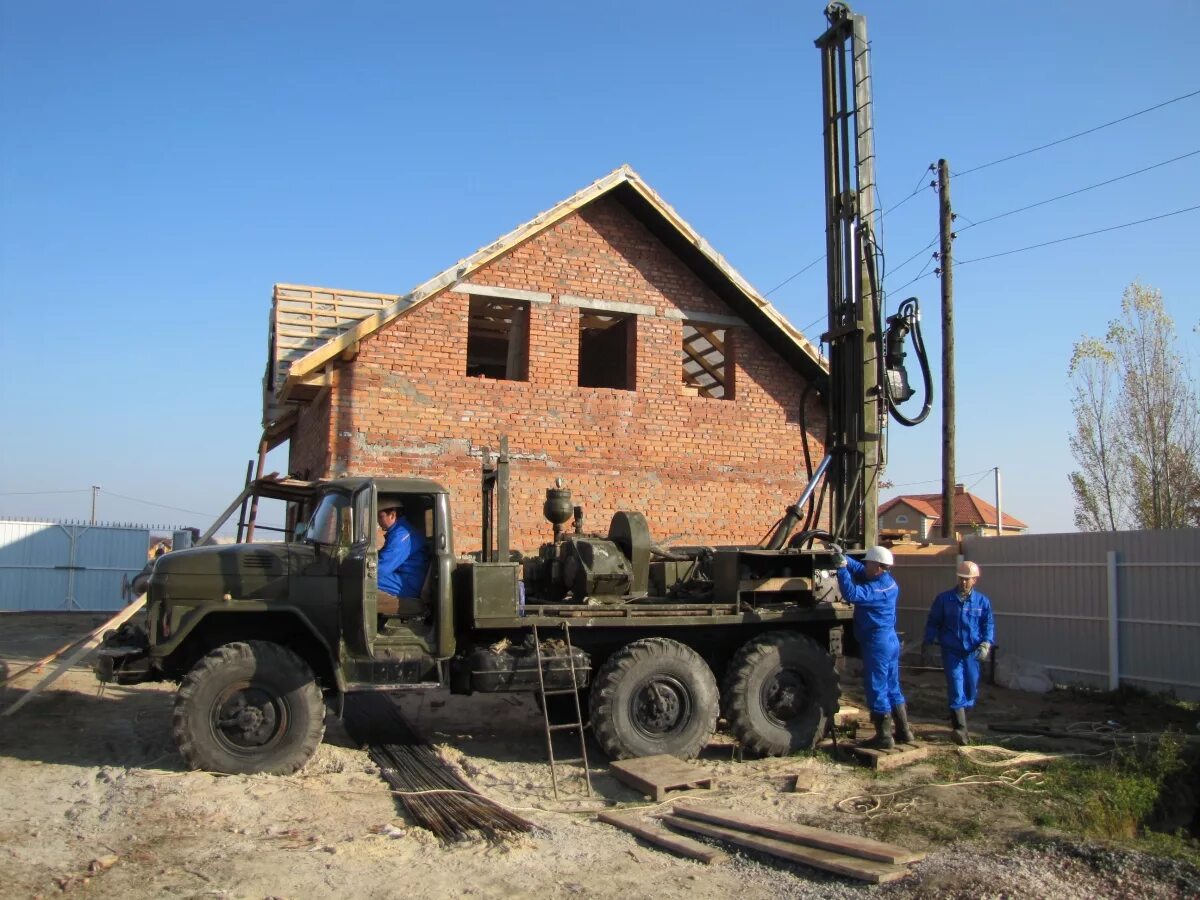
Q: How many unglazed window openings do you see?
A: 3